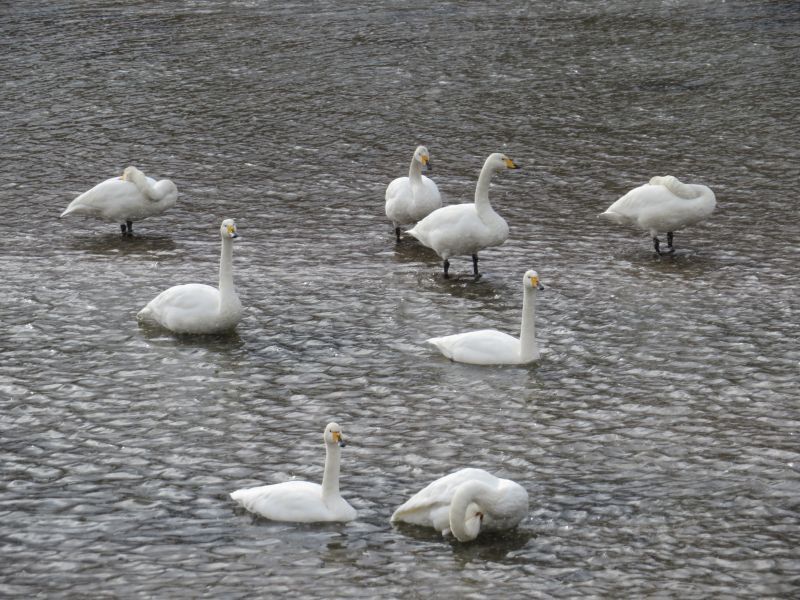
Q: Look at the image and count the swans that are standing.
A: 4